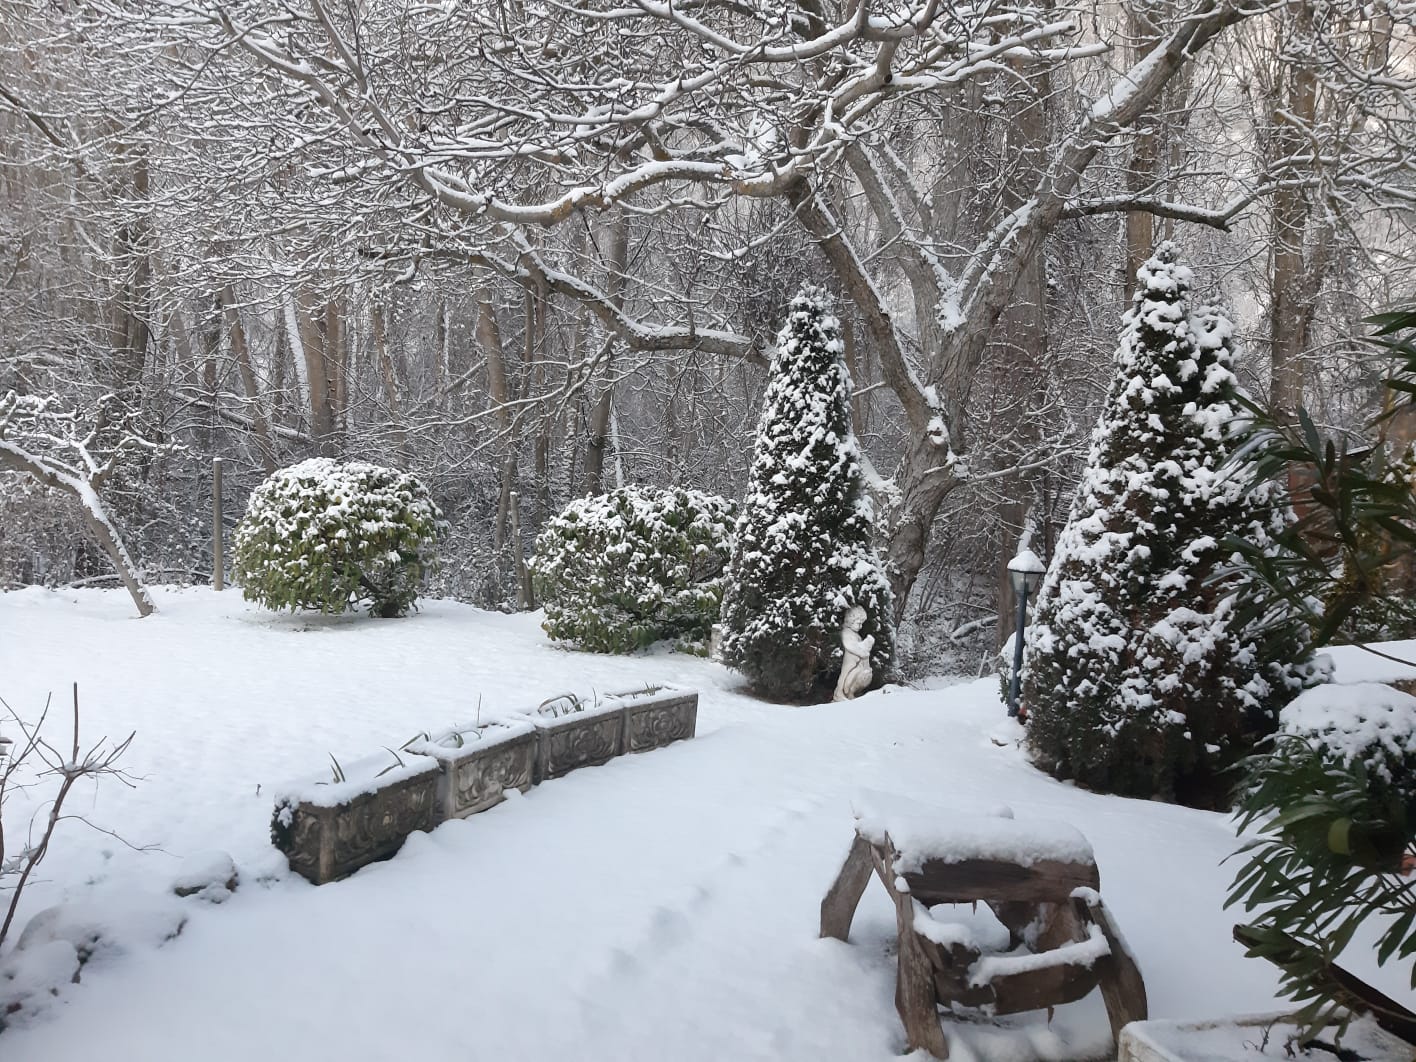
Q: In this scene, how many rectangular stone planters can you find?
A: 4